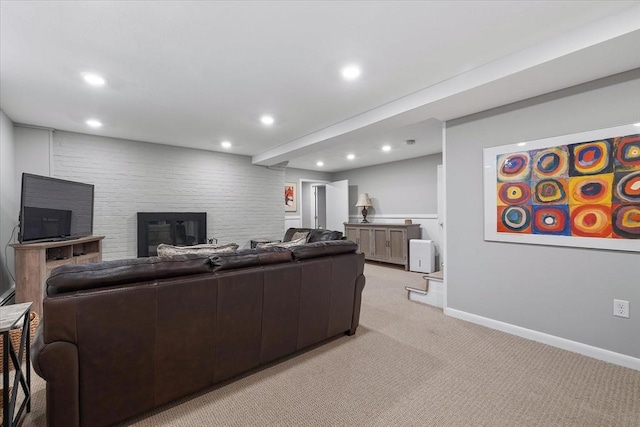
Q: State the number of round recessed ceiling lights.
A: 8